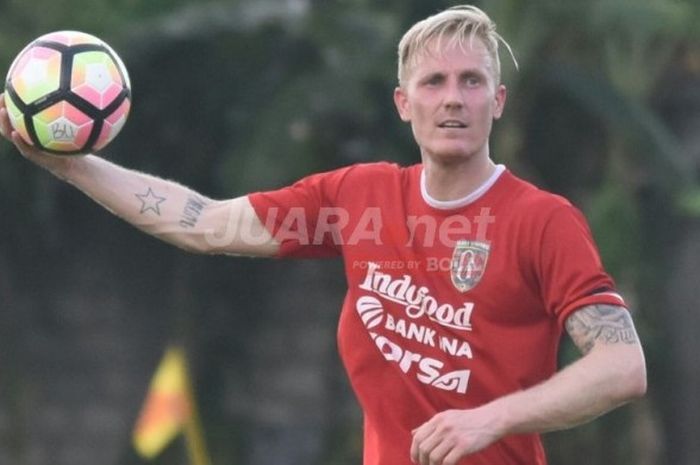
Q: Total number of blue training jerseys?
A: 0